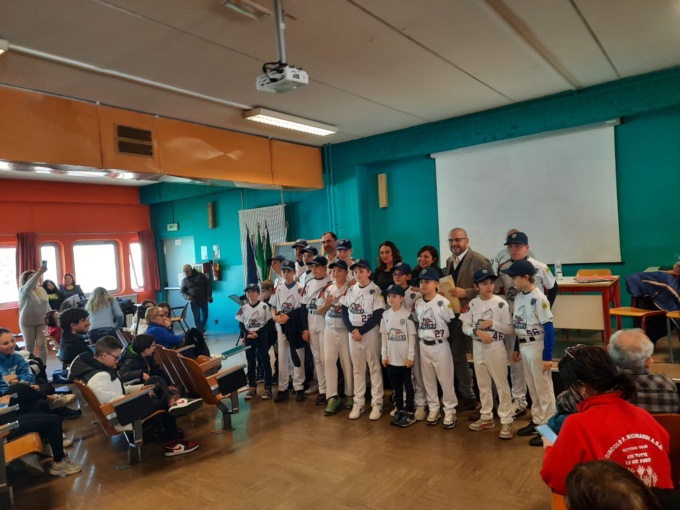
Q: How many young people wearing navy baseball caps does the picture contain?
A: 15